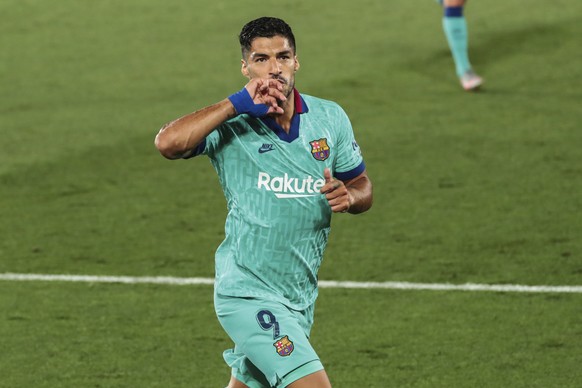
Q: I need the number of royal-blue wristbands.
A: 1